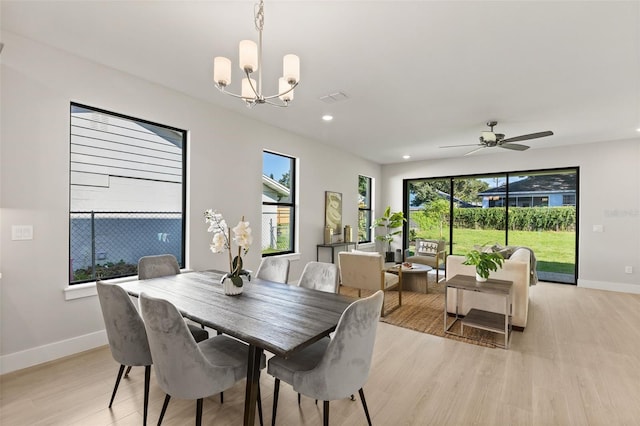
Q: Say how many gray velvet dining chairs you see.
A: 6